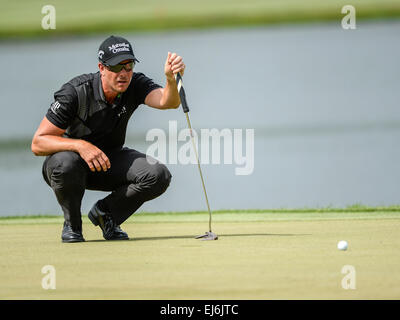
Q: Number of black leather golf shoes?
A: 2